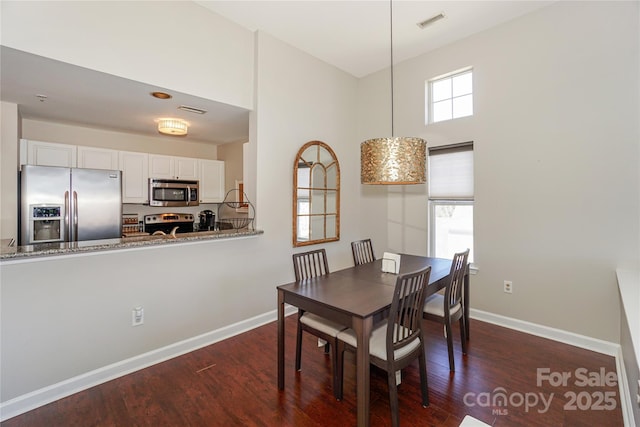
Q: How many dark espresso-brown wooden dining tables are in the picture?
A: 1